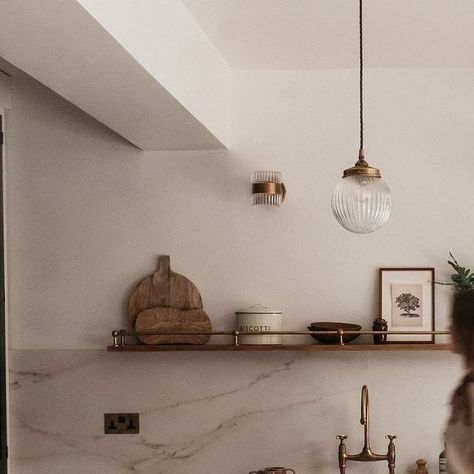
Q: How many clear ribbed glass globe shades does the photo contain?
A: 1